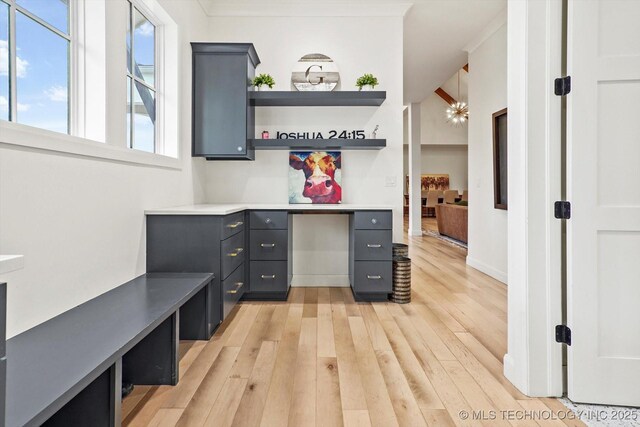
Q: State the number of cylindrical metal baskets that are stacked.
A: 2